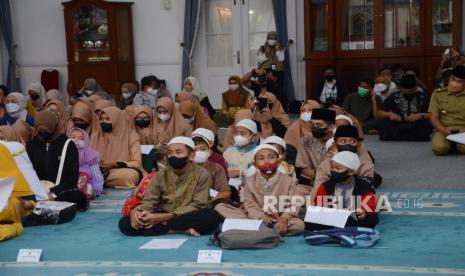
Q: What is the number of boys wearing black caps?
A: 2